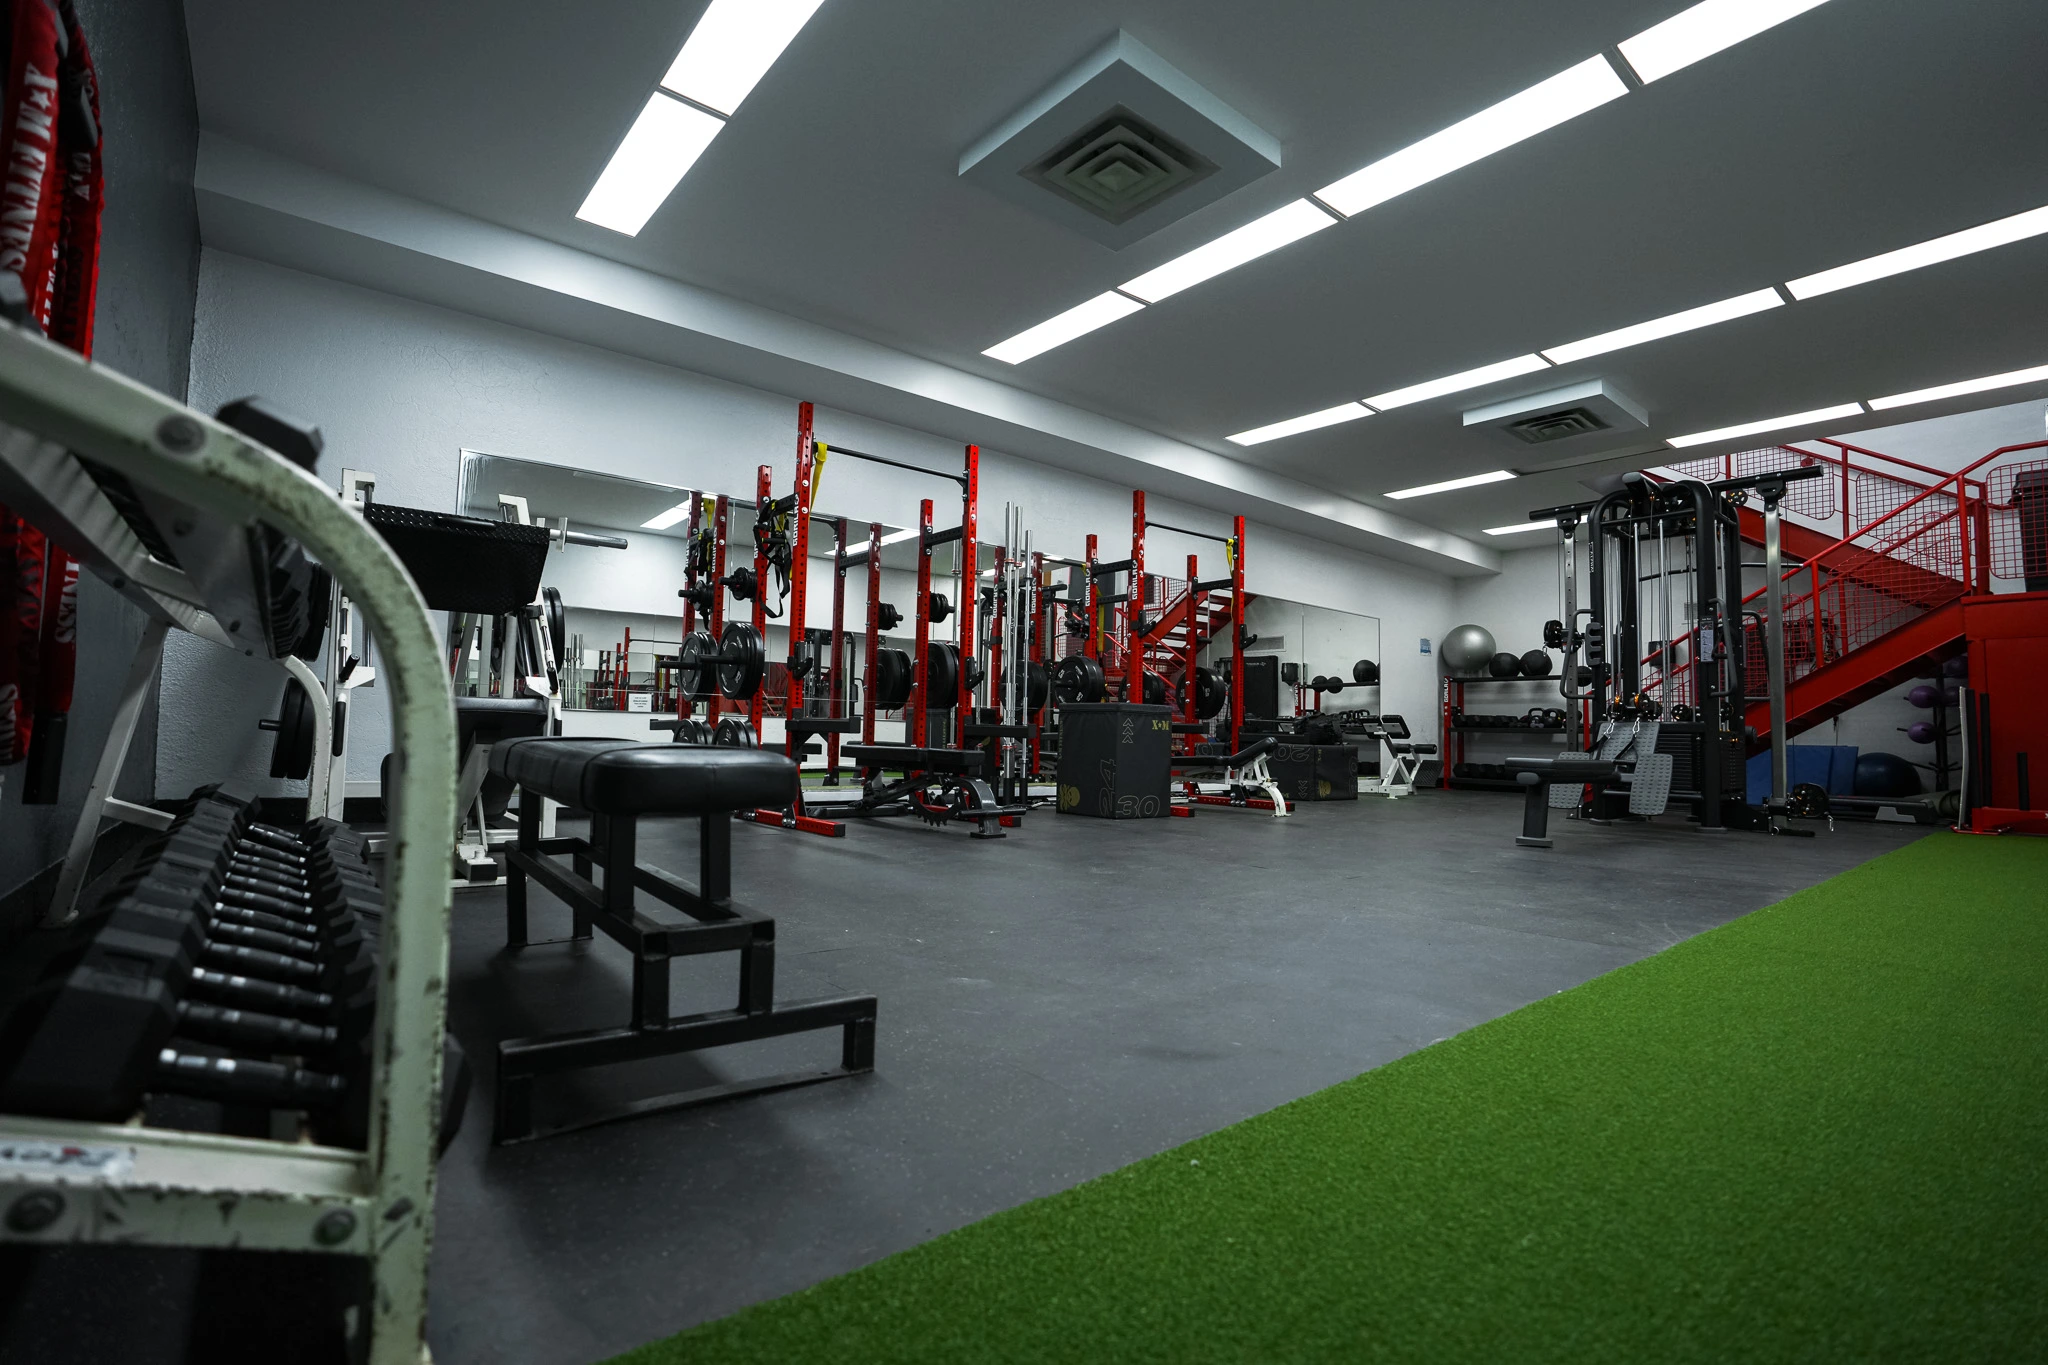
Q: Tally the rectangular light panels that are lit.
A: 14